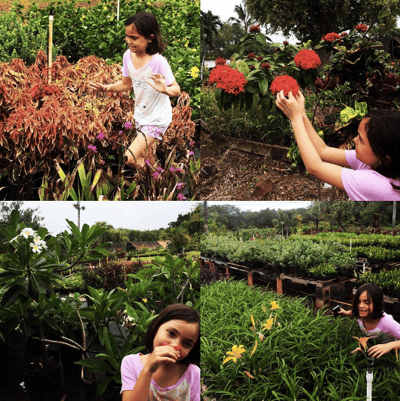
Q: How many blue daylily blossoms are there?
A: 0